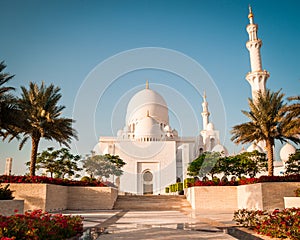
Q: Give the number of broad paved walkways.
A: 1